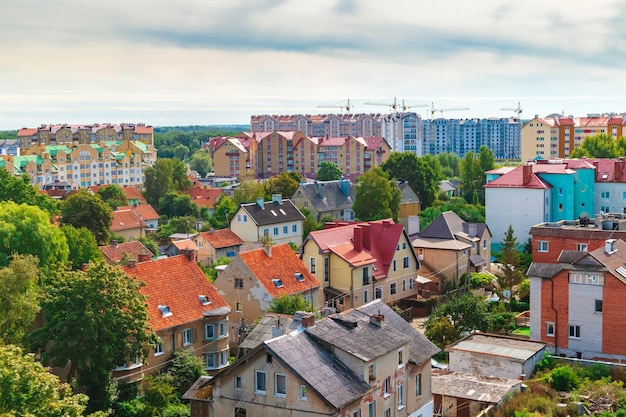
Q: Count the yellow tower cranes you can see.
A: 5